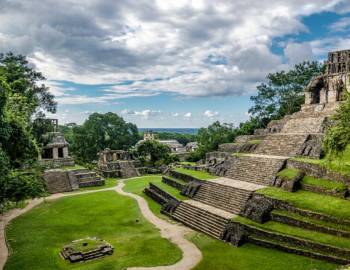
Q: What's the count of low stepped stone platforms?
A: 1